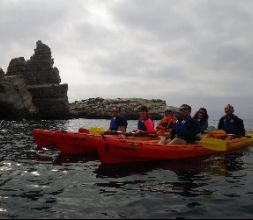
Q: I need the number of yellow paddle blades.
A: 2